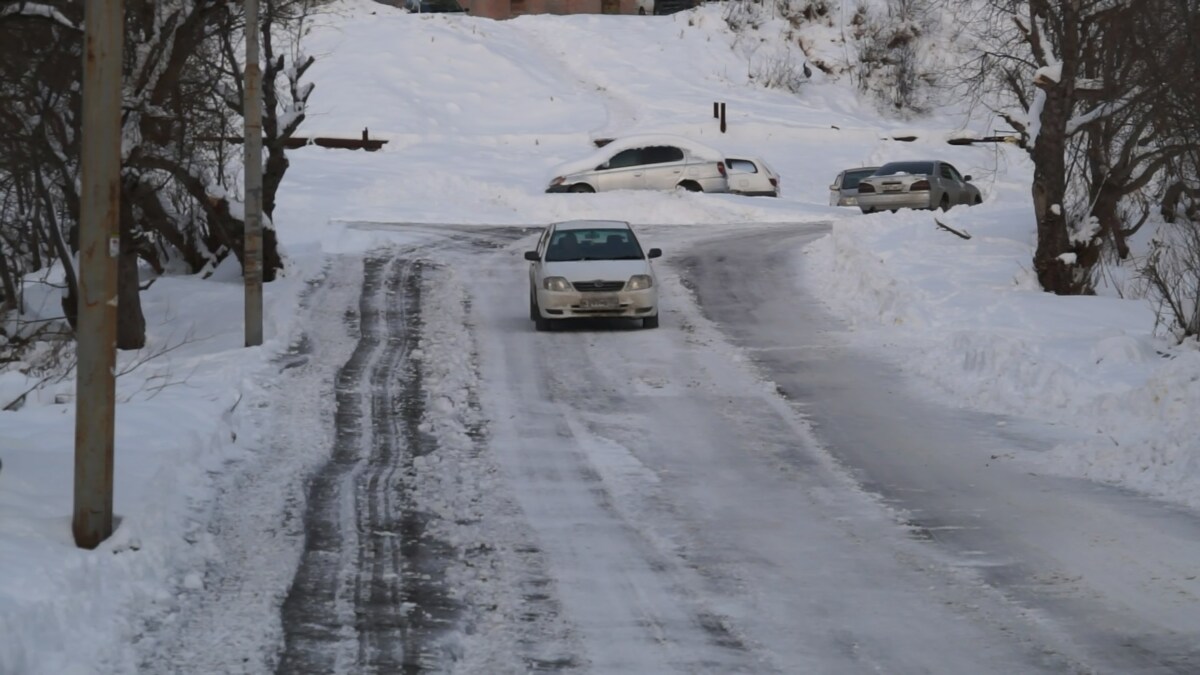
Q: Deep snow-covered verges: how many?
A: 2